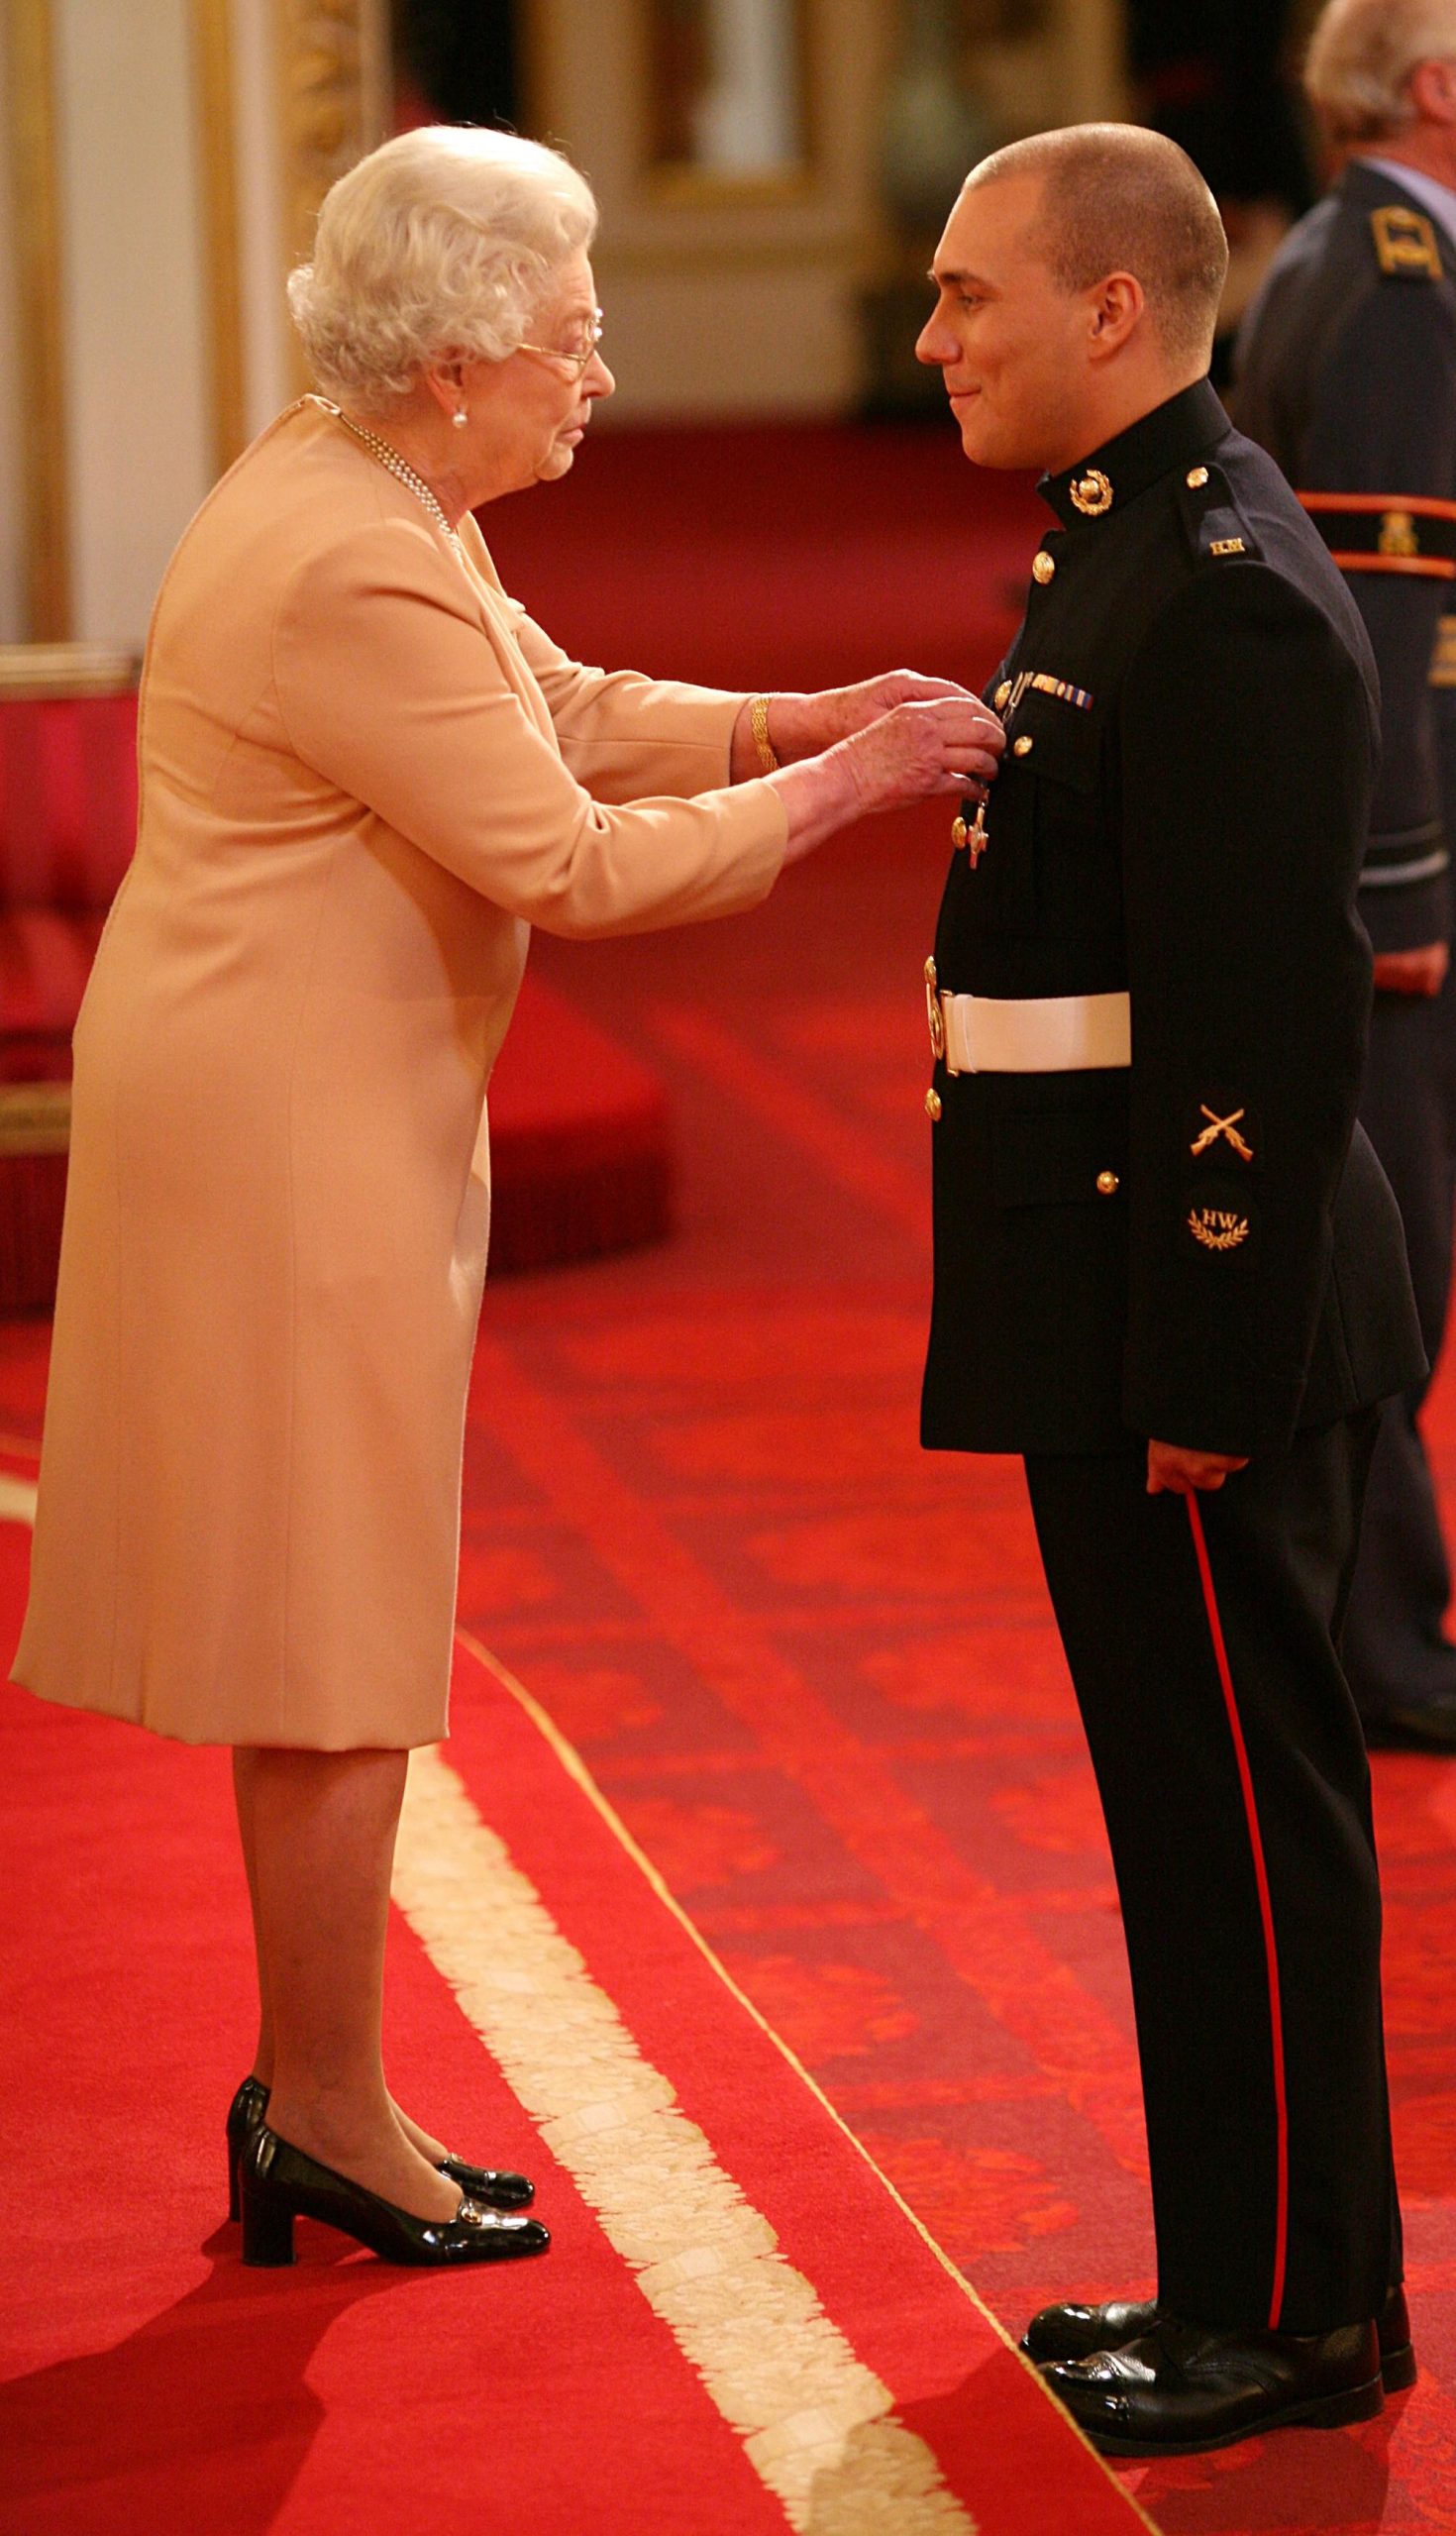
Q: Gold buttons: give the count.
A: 8